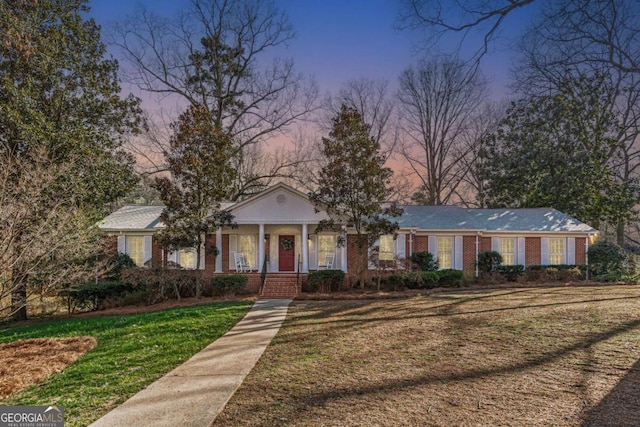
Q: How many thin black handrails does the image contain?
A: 2